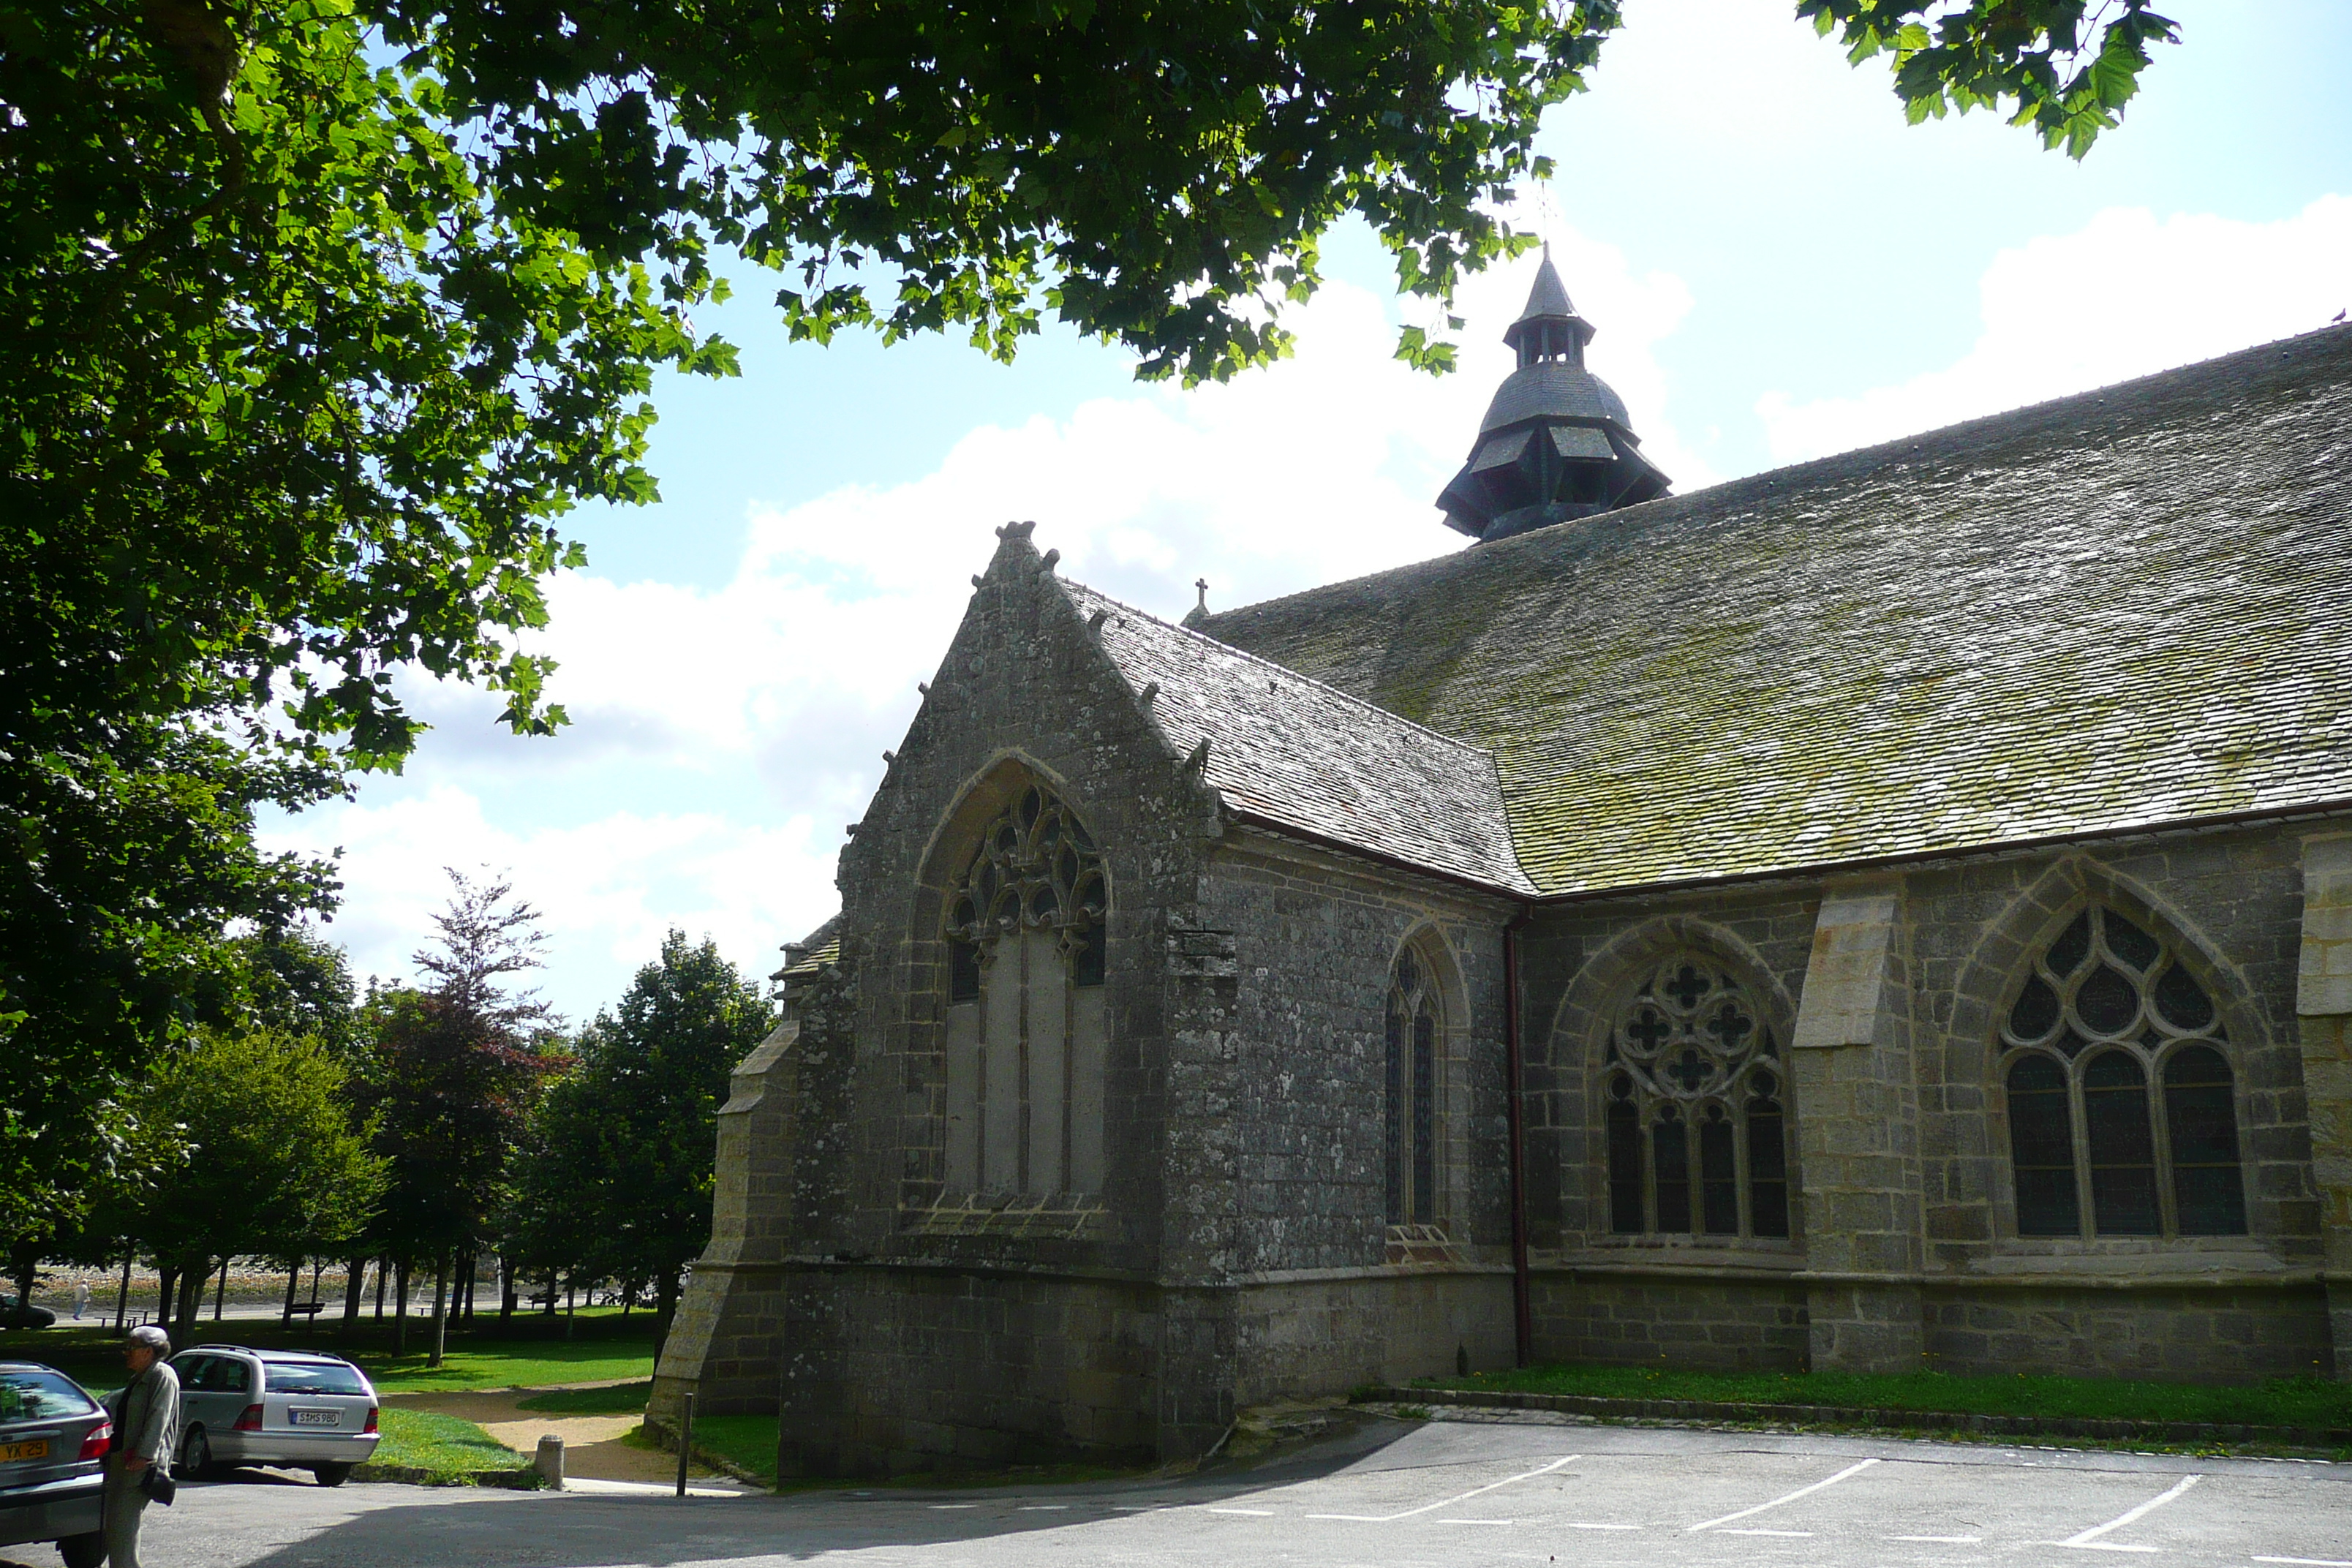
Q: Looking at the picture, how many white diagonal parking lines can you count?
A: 3